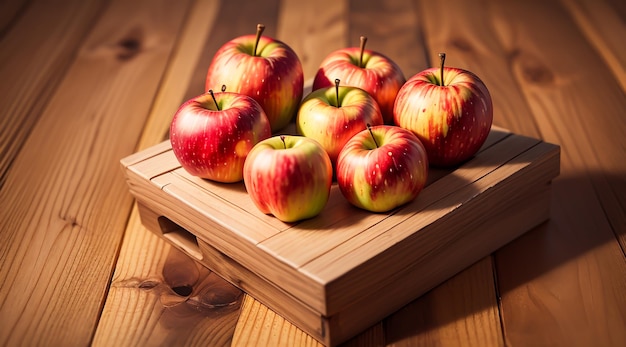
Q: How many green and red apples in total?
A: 7